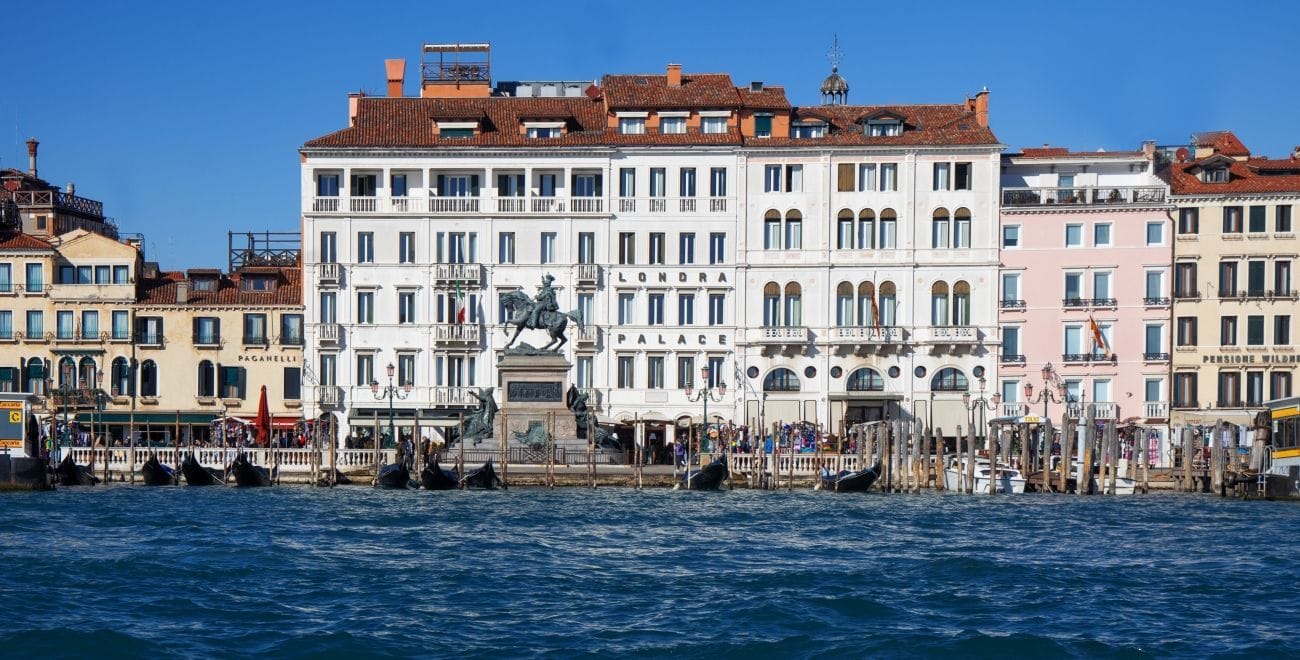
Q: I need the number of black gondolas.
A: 9